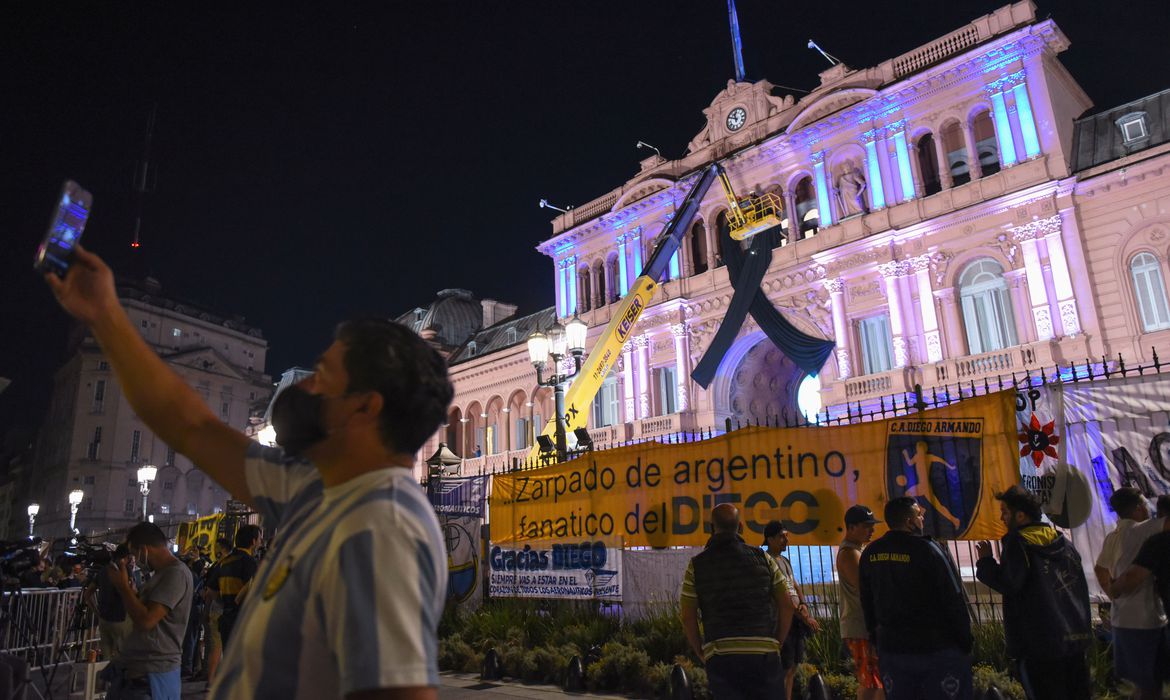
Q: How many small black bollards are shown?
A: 5